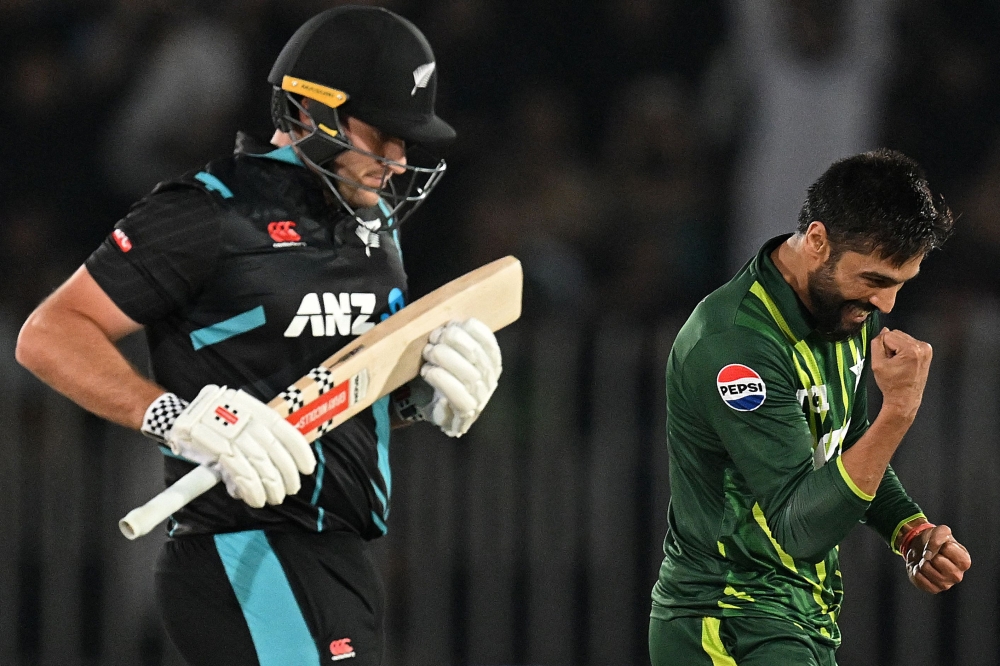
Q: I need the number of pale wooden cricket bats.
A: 1